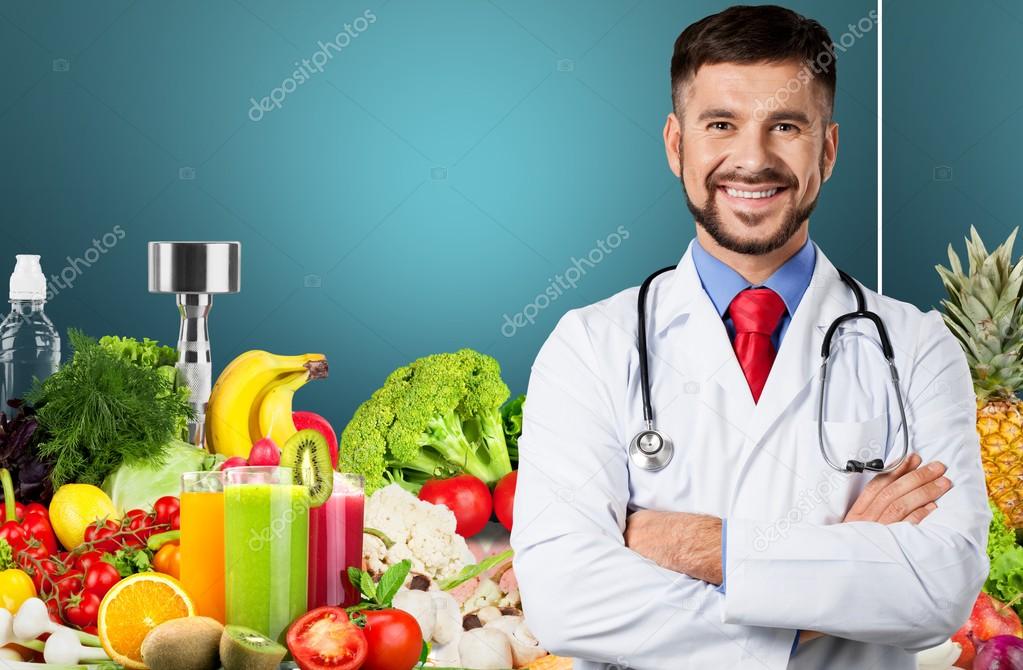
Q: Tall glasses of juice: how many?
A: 3